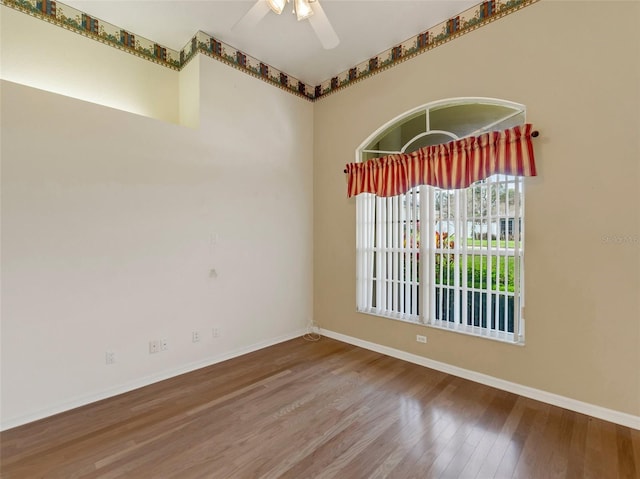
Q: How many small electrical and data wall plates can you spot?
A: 6